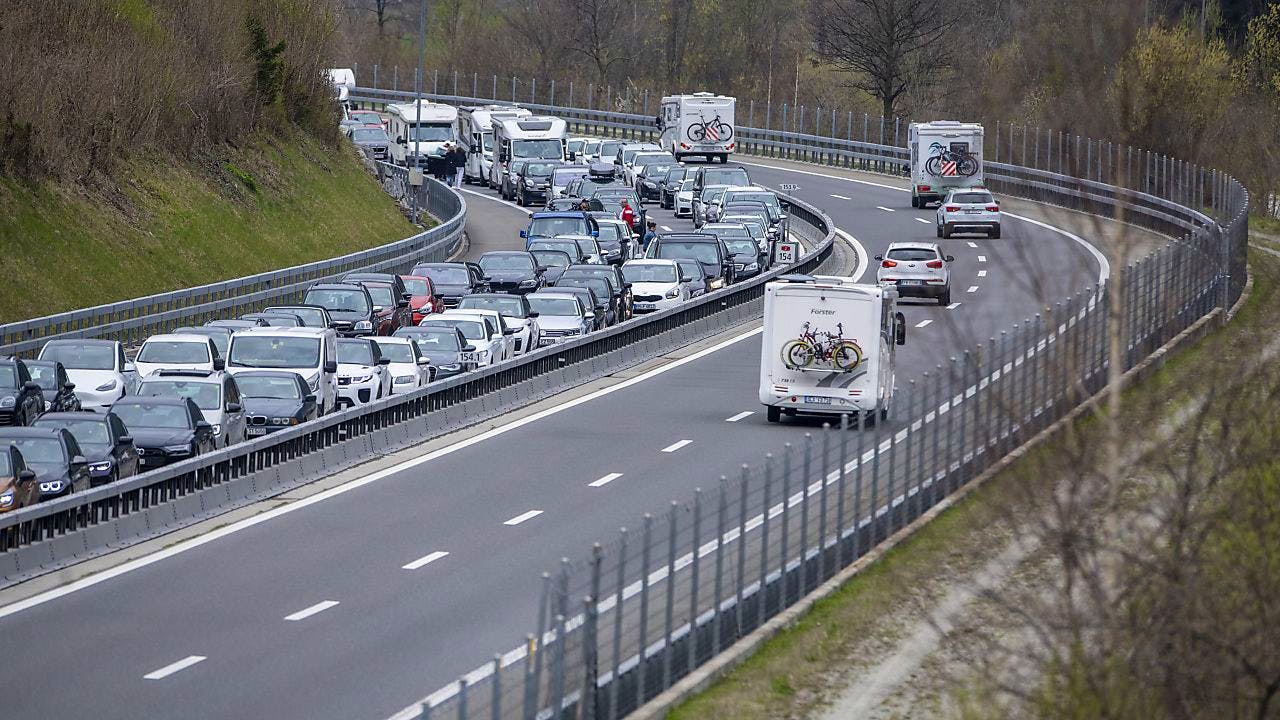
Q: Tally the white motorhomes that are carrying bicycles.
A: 3